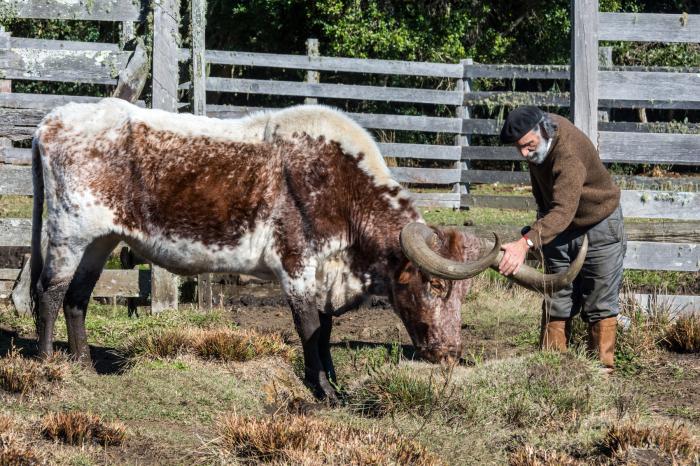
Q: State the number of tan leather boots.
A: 2